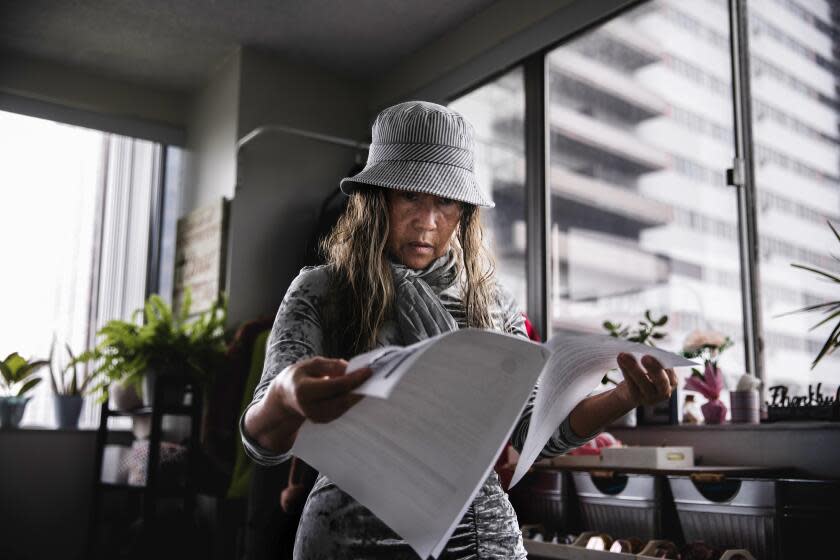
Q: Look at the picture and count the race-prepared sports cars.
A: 0